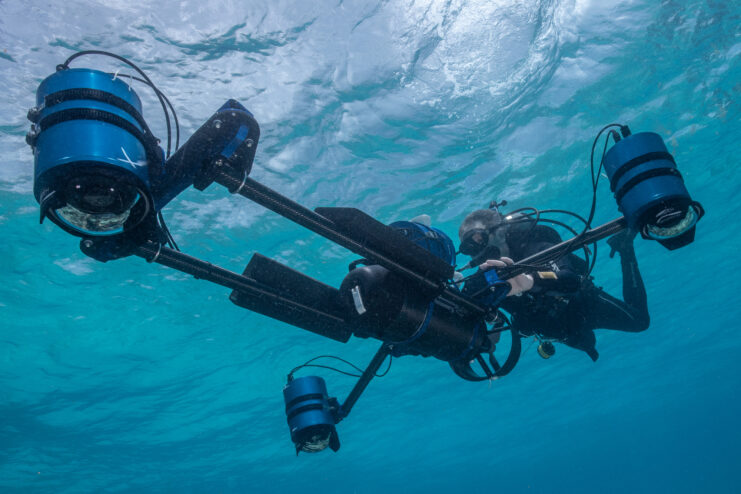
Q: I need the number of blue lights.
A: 3